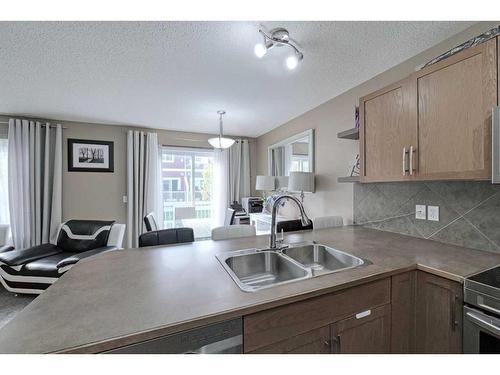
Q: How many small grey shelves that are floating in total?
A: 2